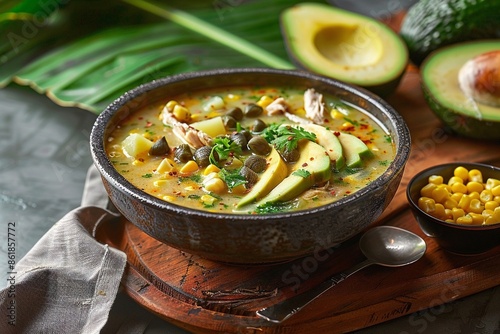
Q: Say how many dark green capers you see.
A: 13